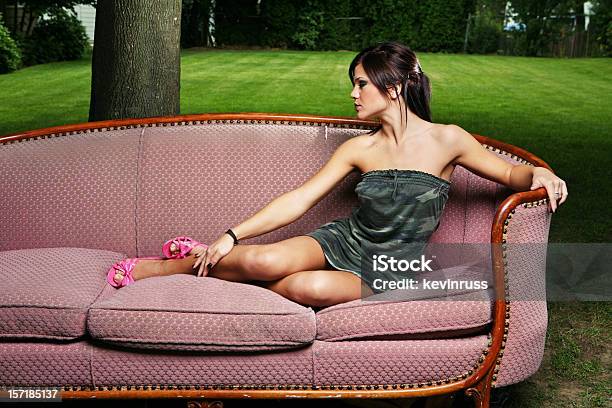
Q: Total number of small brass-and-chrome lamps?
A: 0